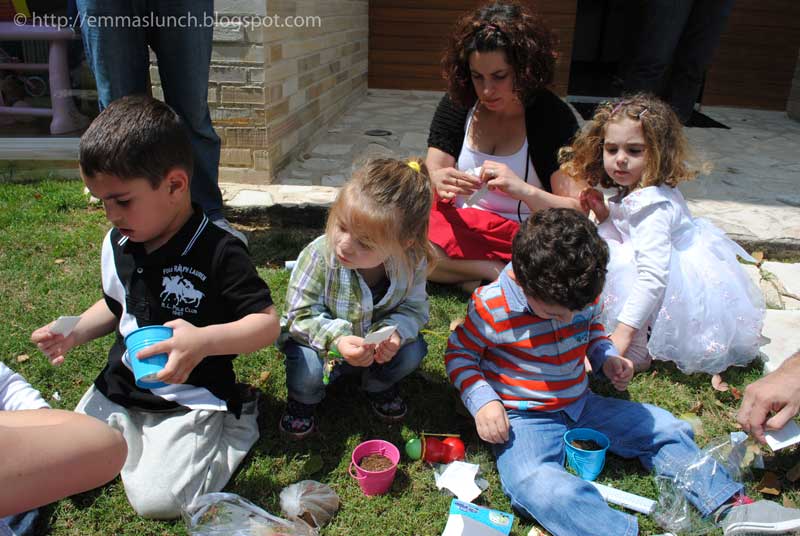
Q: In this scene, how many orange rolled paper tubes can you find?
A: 0